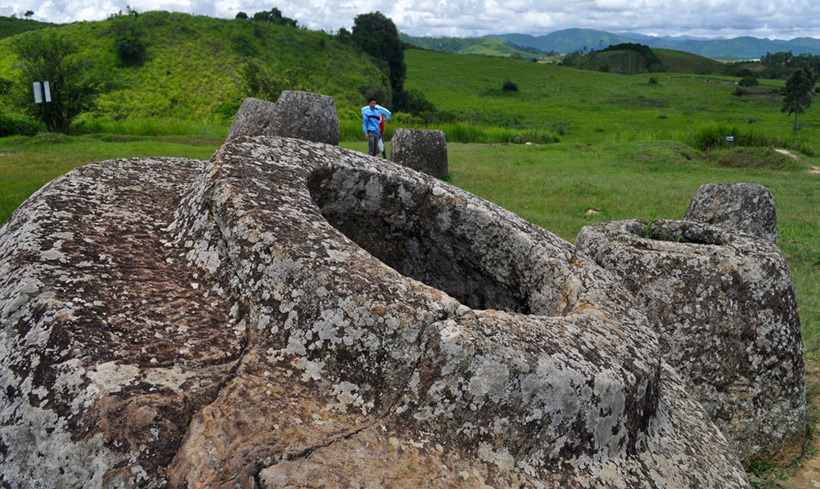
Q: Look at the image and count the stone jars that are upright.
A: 5